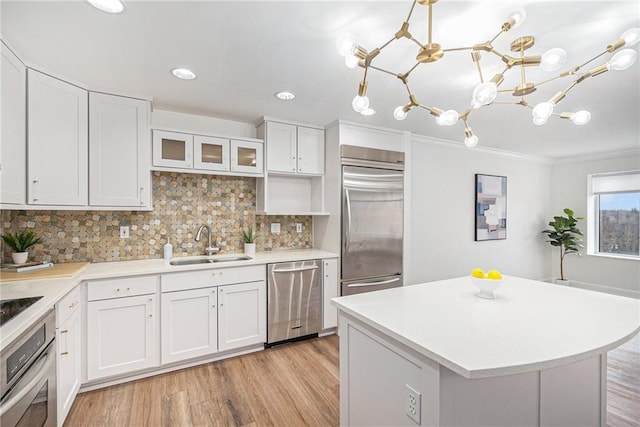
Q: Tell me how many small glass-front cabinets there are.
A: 3